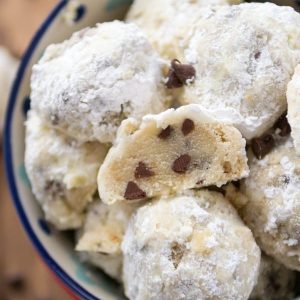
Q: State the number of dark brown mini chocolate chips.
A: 9